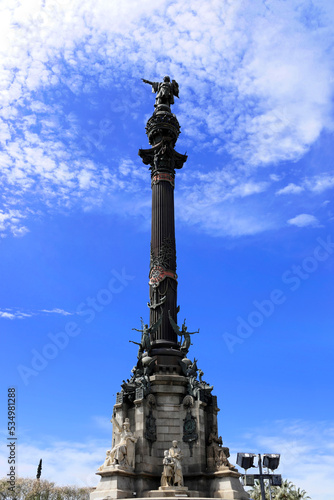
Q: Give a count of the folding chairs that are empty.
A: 0